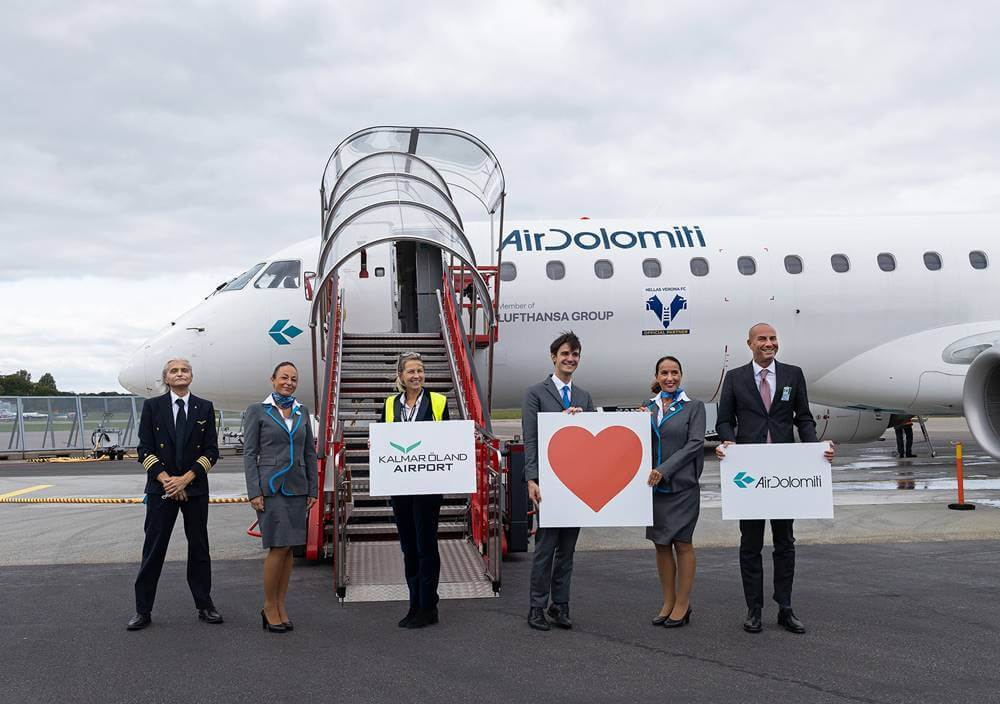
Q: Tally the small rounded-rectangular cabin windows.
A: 11